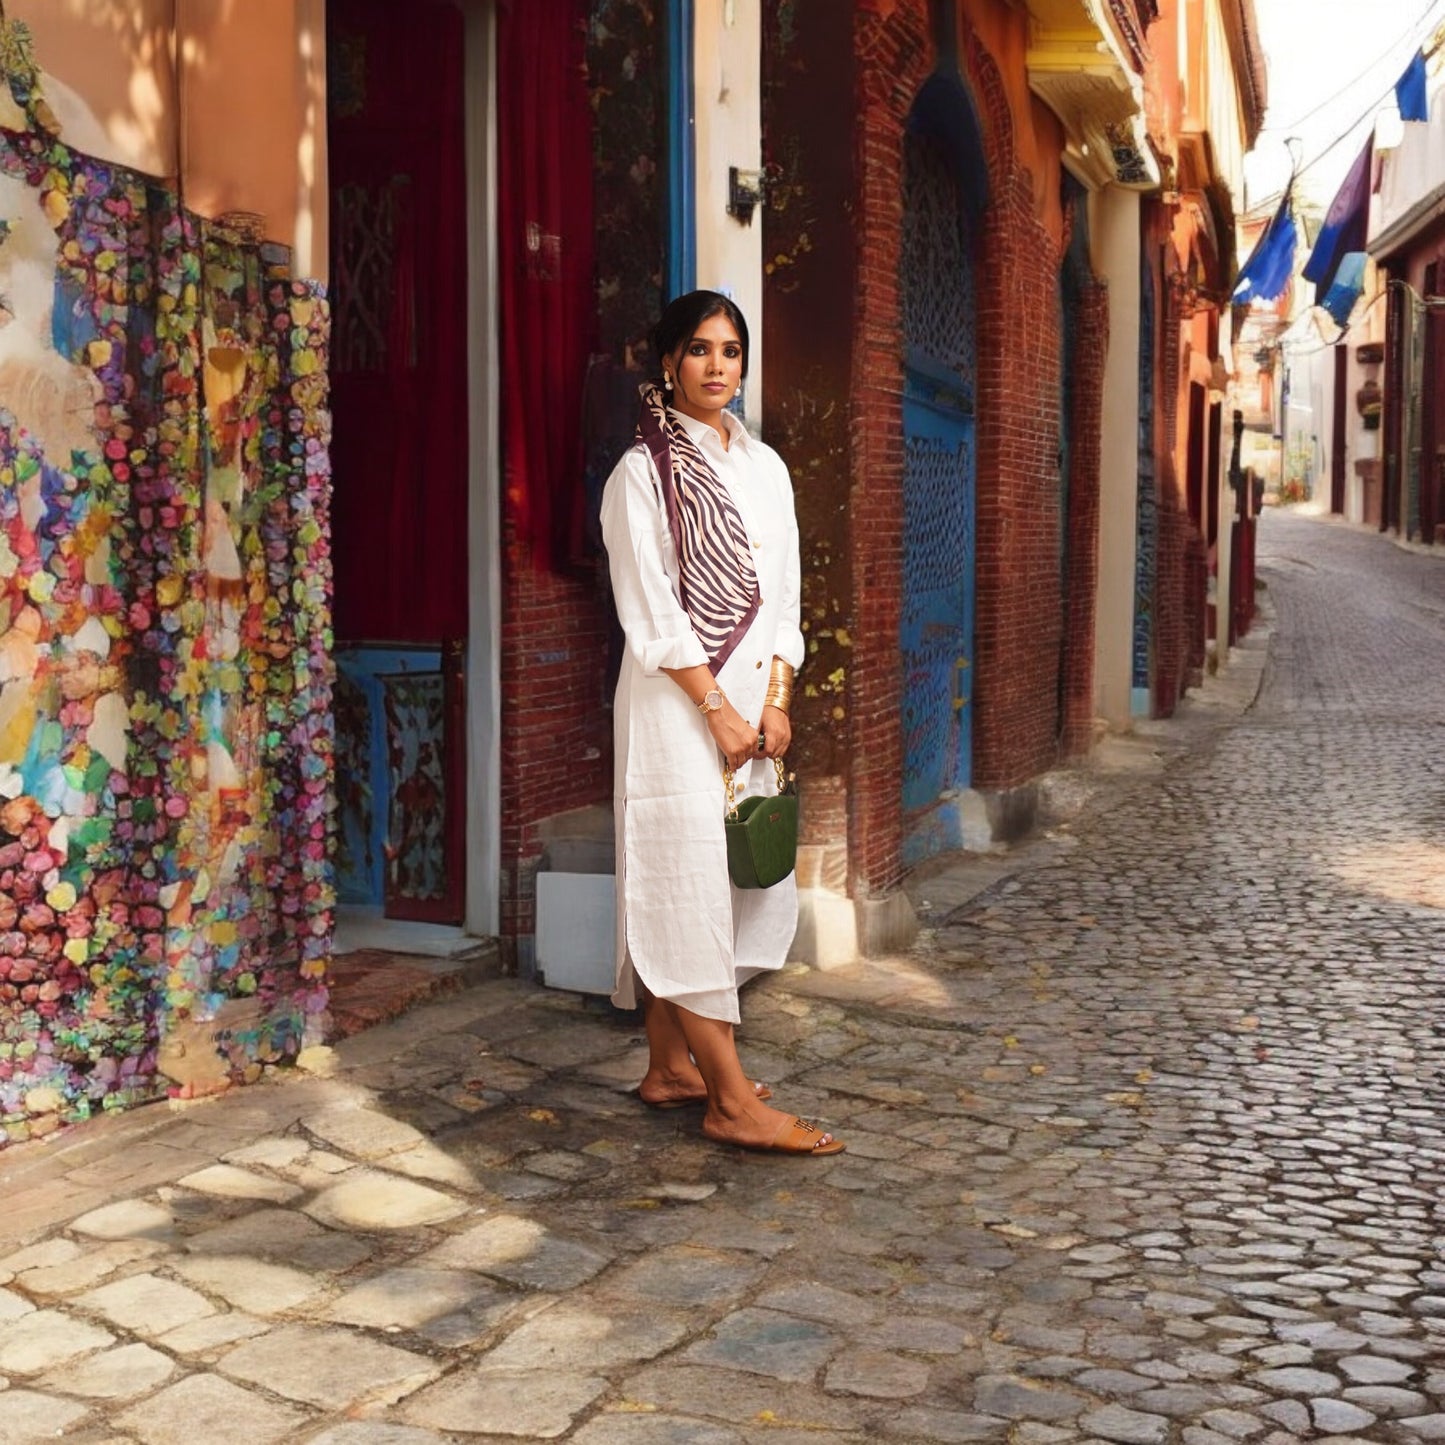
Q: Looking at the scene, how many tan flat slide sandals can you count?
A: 2